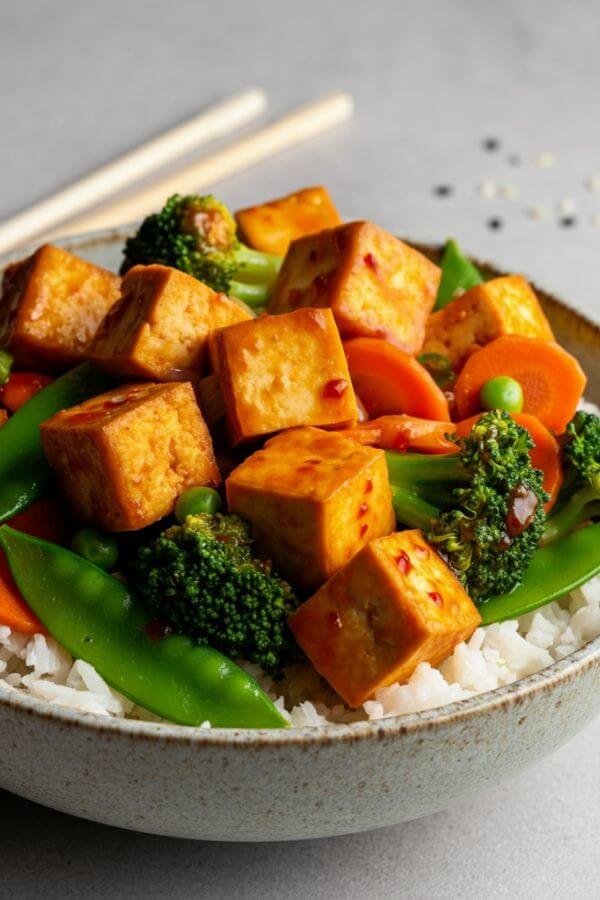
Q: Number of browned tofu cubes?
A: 9